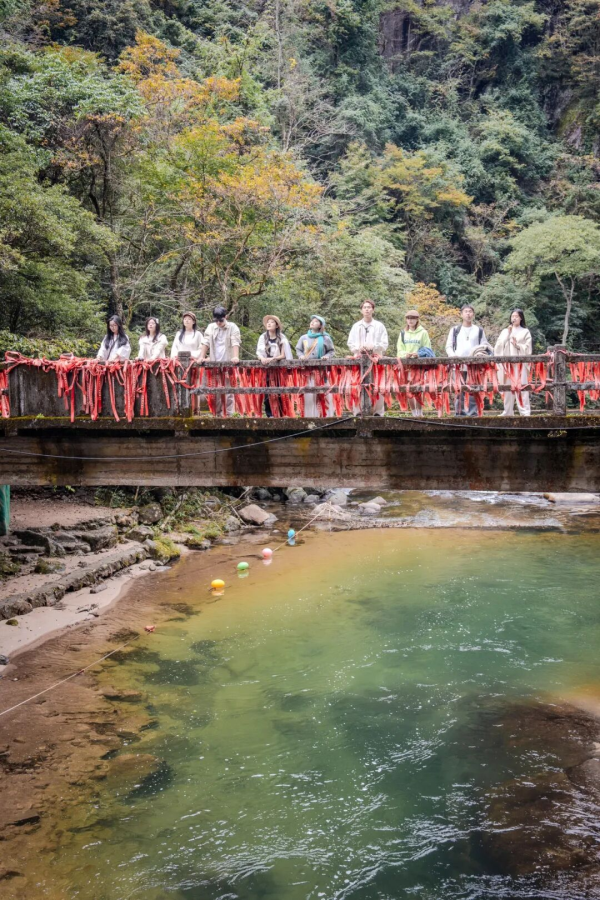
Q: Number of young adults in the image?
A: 10